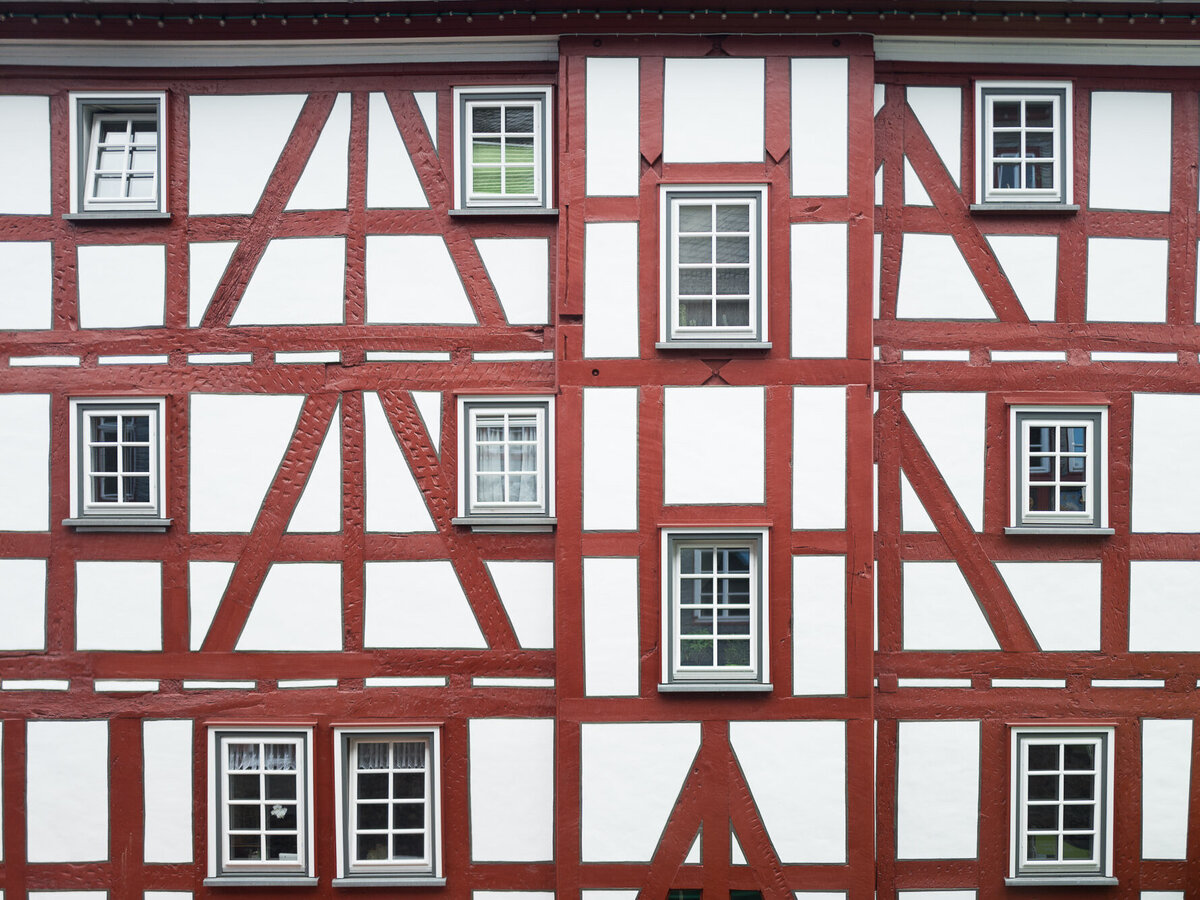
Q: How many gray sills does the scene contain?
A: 11